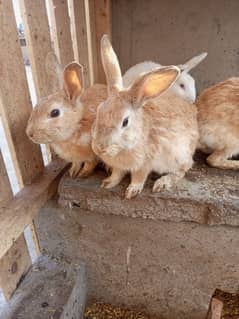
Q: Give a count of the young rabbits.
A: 4